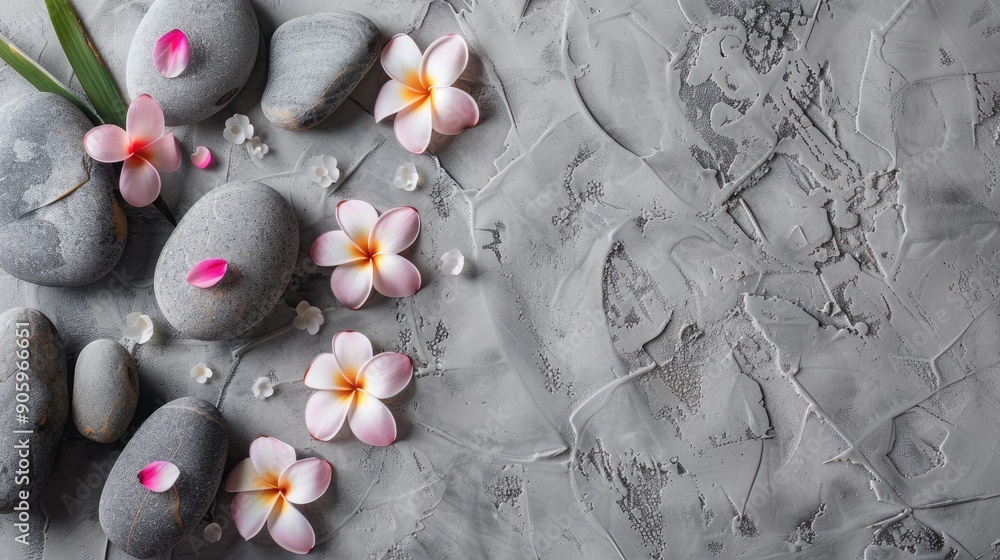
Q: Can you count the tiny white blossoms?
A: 10